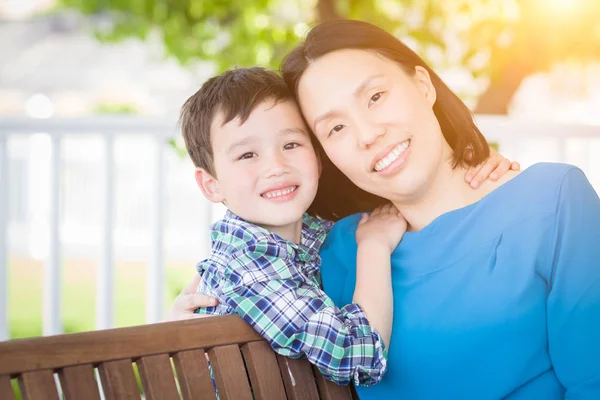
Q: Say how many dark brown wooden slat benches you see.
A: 1